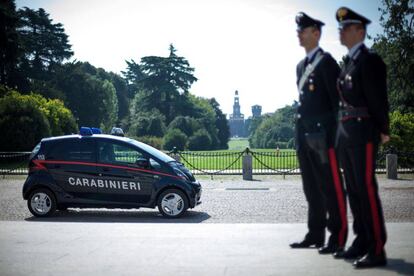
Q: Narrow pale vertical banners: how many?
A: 0